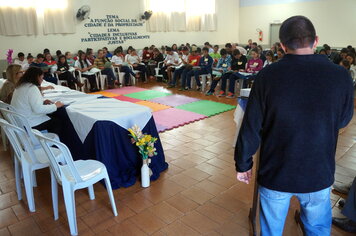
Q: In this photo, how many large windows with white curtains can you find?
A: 2